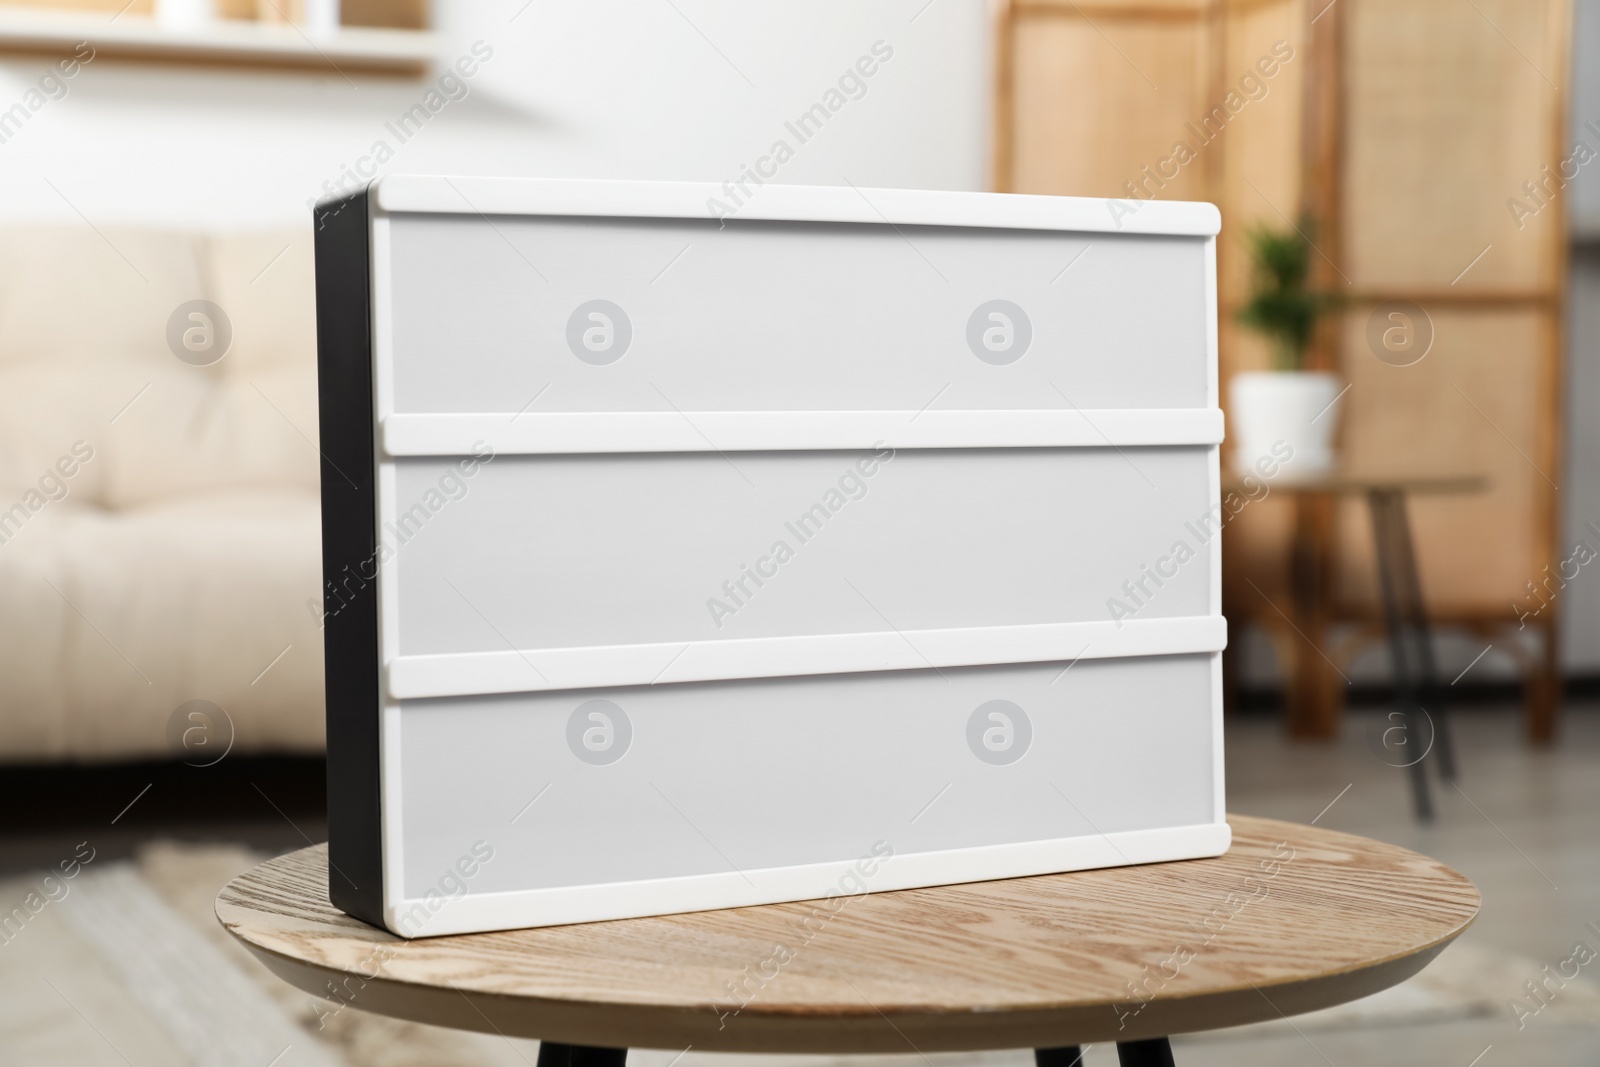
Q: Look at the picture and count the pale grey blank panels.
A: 3